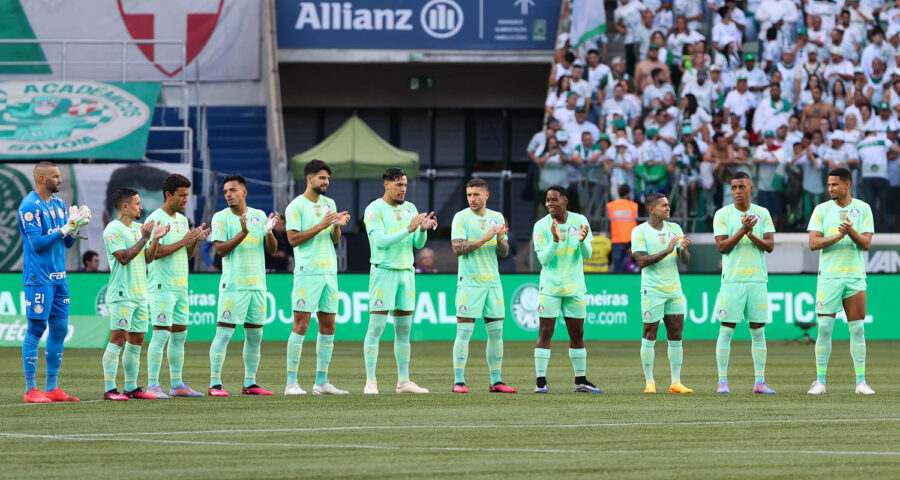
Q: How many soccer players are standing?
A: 11